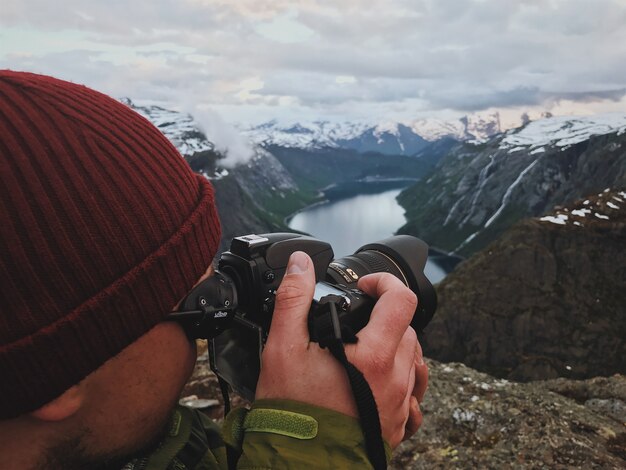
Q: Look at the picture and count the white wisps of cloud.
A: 1